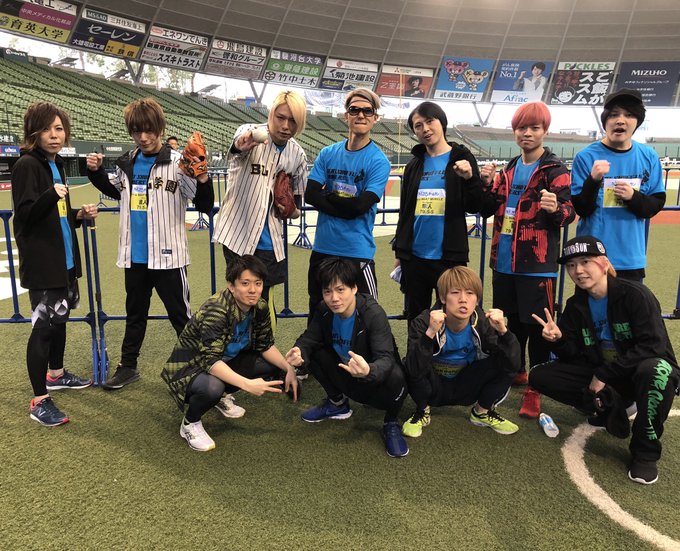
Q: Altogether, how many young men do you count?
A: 11